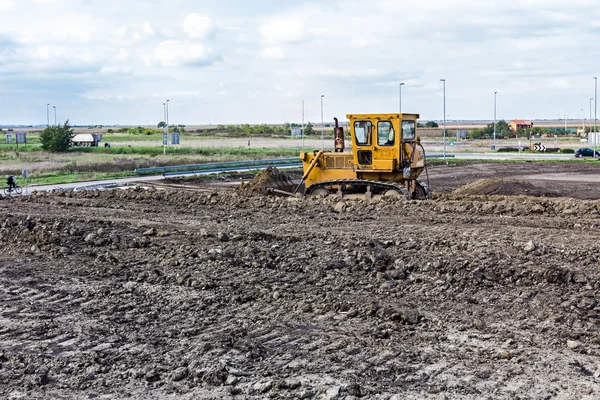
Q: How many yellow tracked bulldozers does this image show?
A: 1